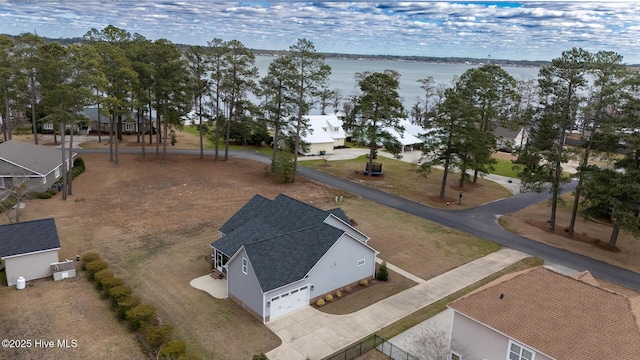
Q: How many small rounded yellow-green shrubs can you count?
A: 5